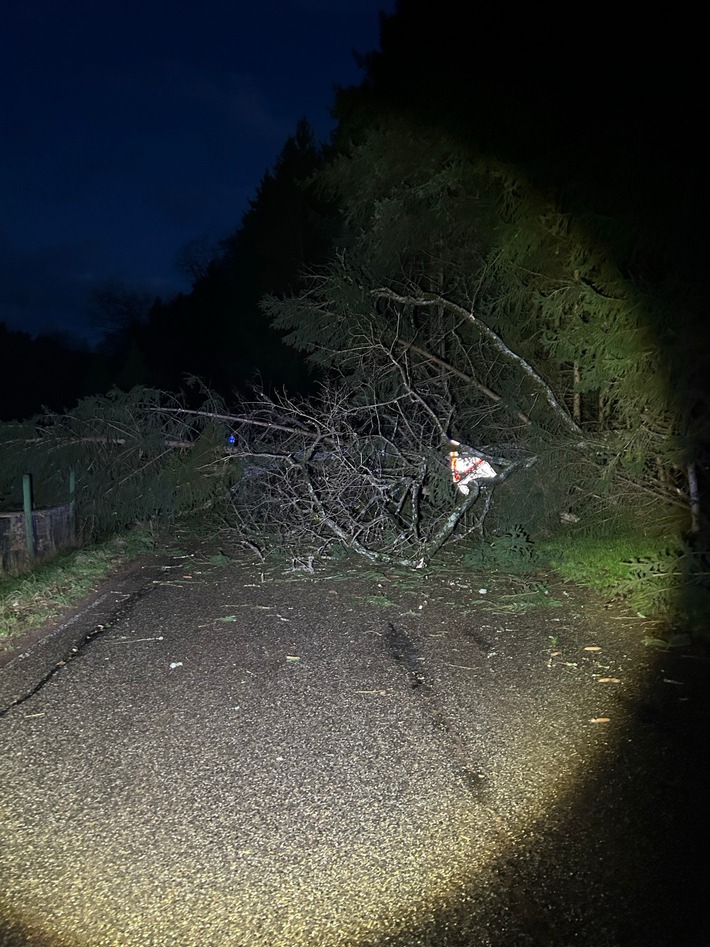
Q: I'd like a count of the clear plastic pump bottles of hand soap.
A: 0